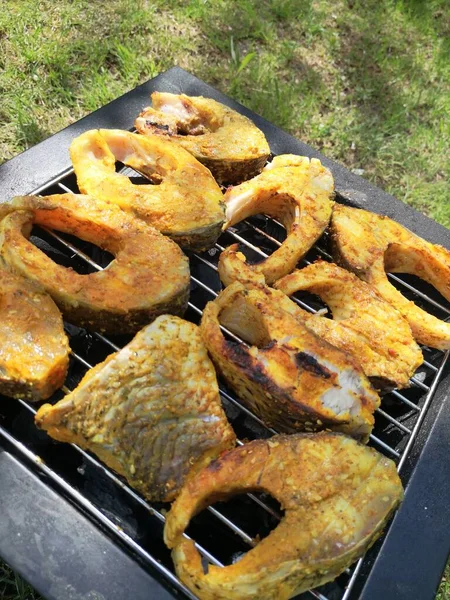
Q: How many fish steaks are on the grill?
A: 10